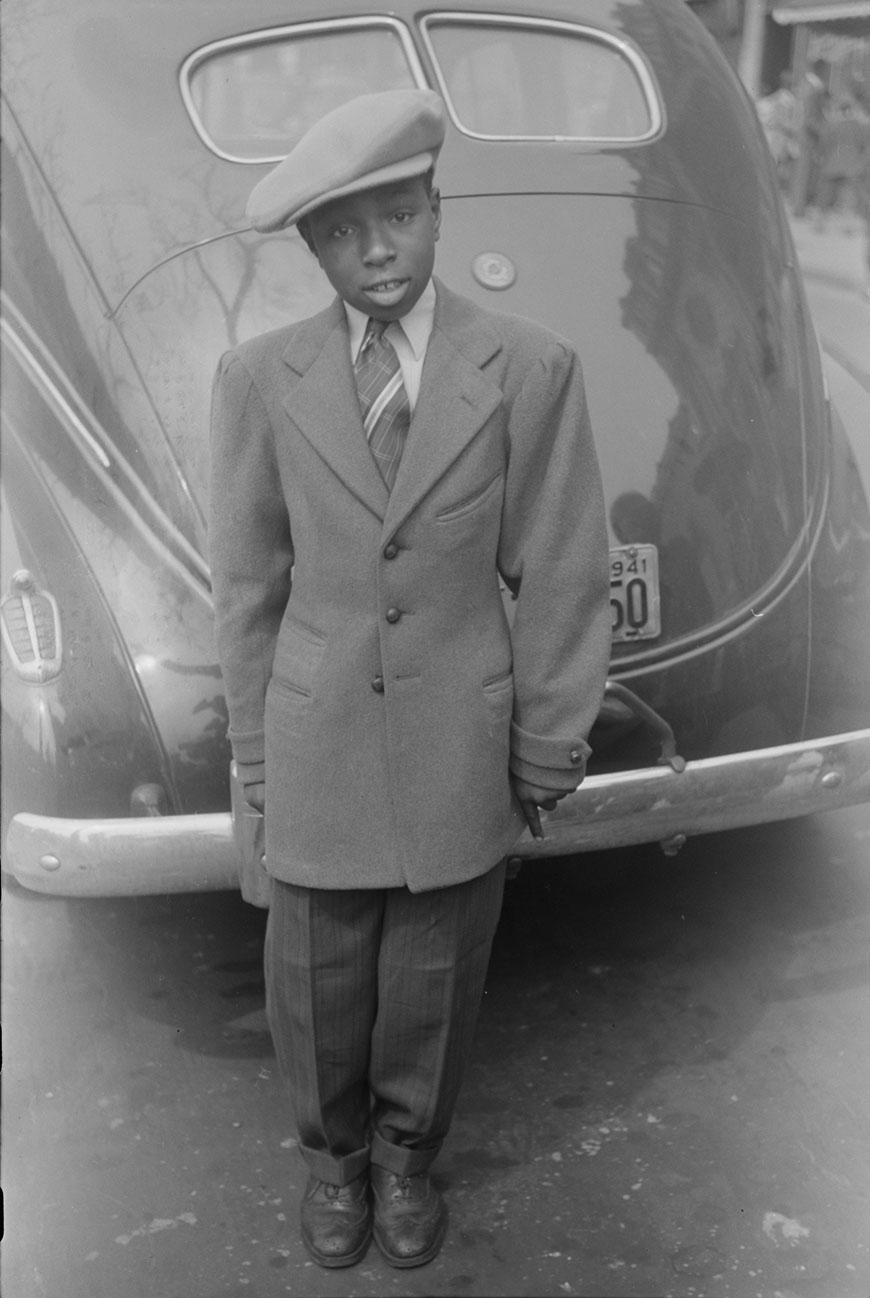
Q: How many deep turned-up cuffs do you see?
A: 2